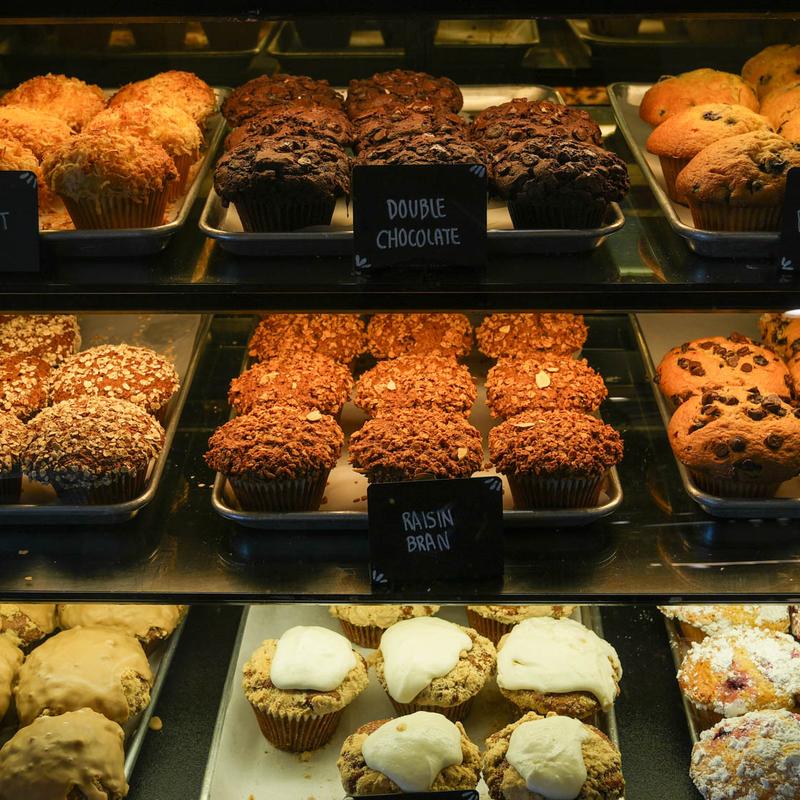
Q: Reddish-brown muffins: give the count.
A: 9